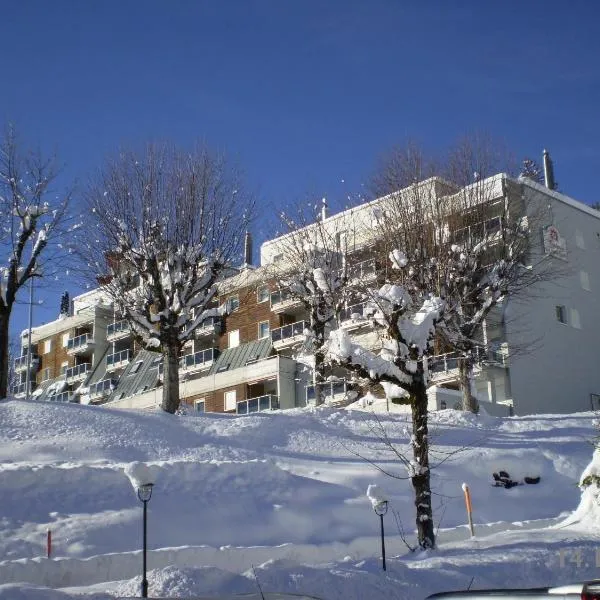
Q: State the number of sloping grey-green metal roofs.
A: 3